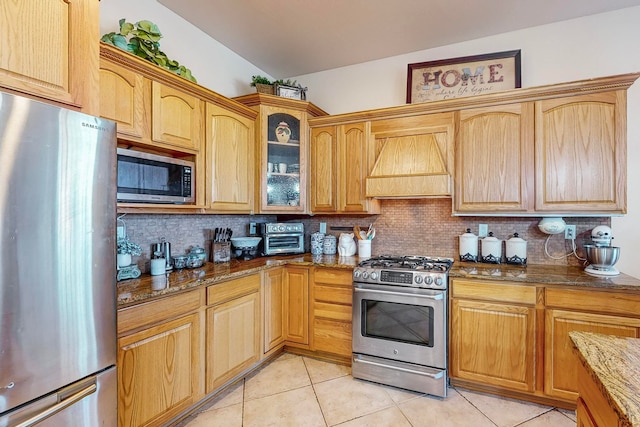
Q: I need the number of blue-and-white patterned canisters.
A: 2